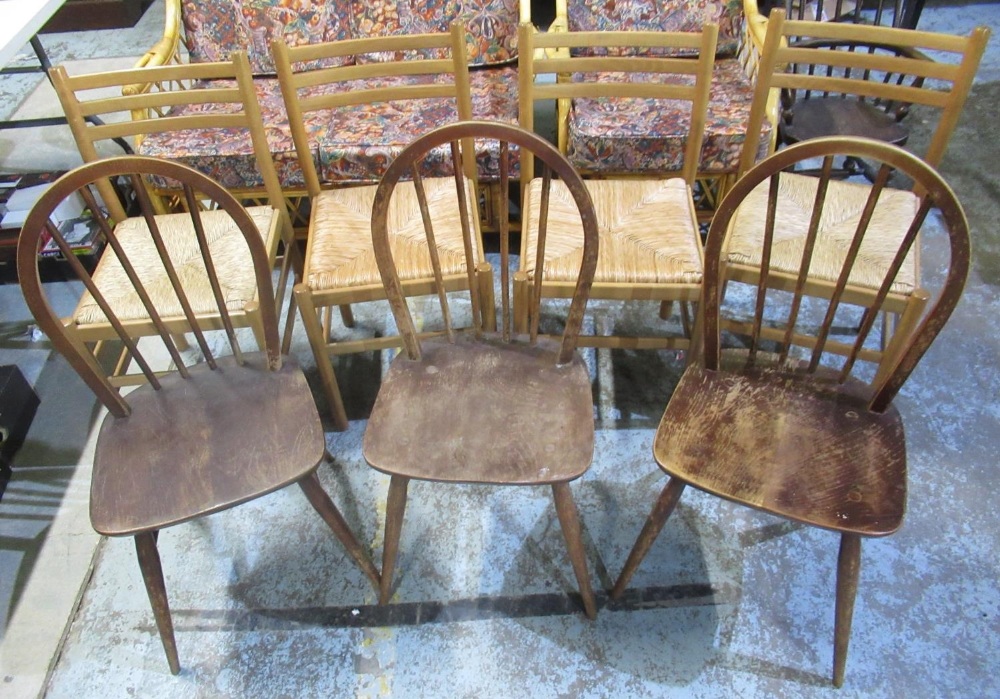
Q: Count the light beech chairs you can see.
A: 4